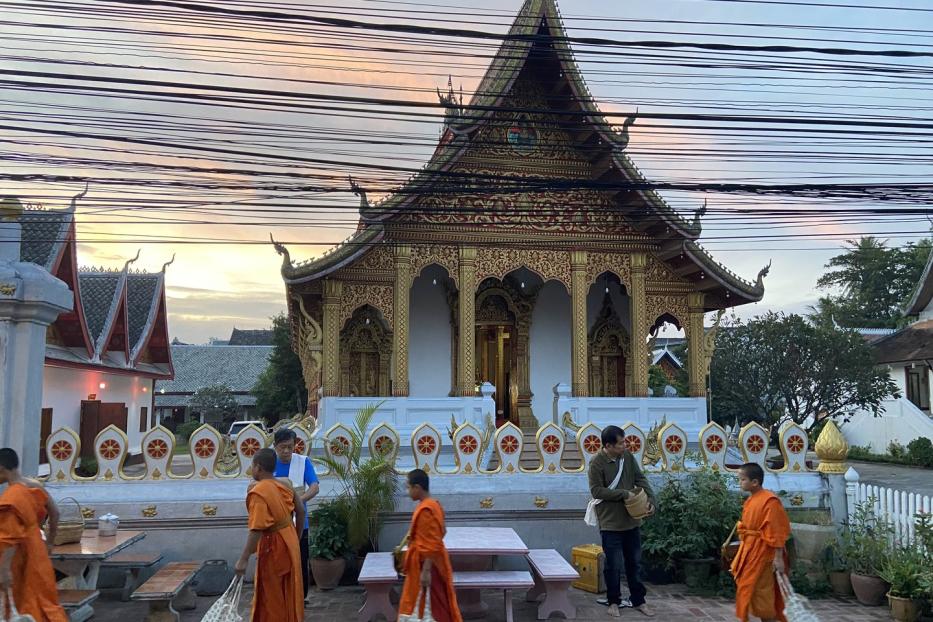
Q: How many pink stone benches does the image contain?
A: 3